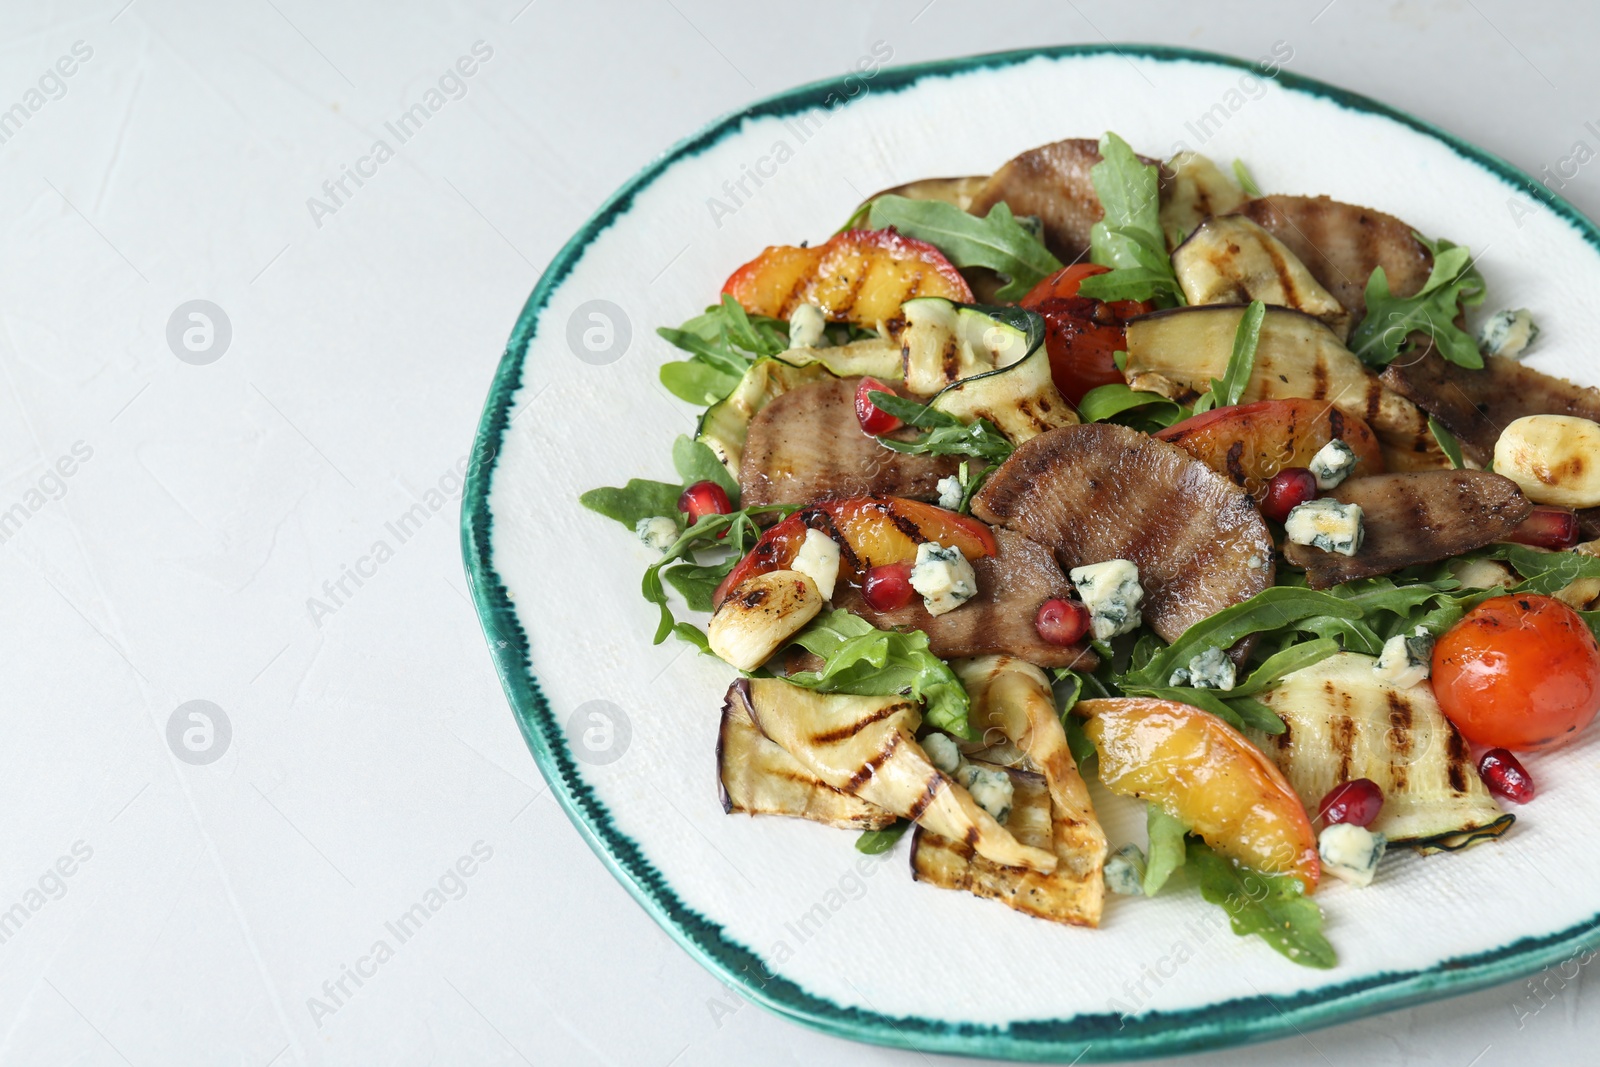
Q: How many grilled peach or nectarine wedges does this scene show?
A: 4